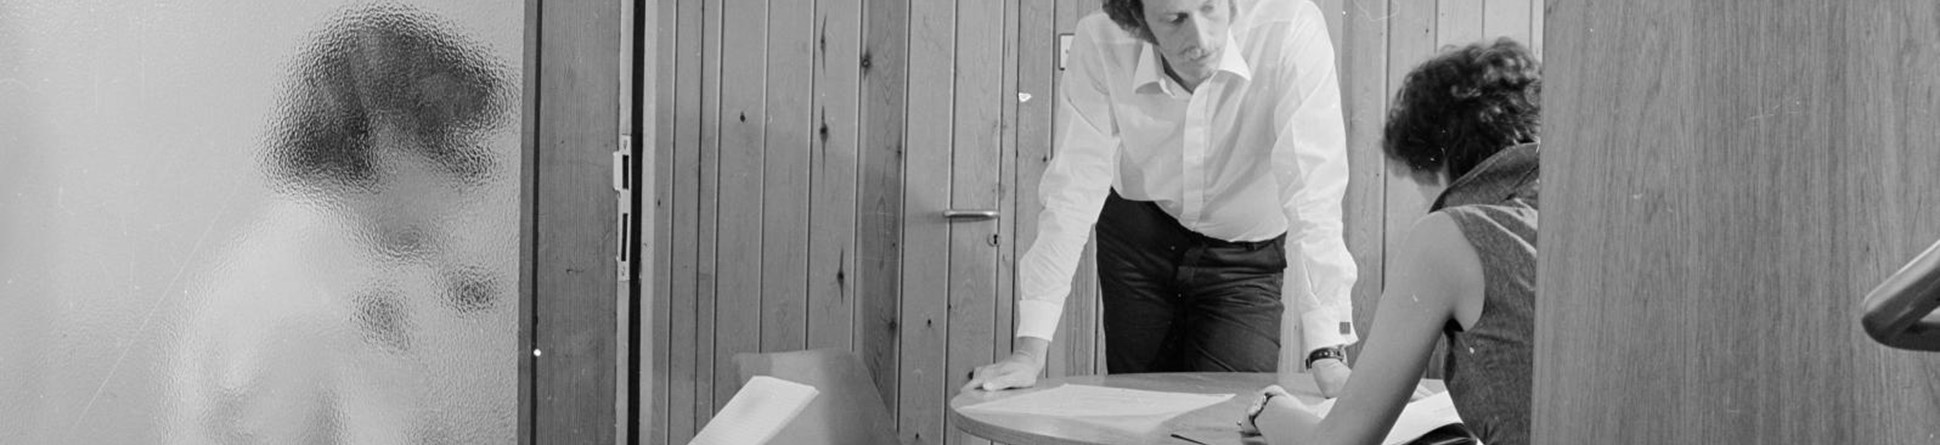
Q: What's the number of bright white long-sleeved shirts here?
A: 1